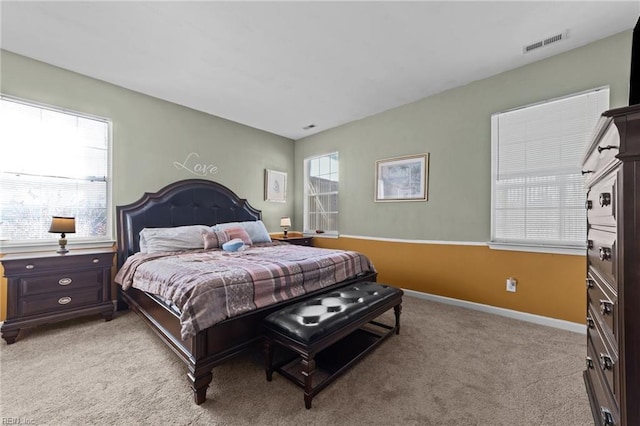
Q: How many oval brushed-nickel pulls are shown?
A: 2